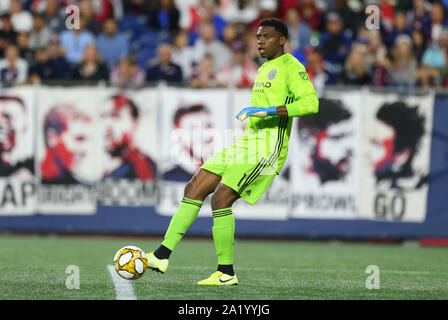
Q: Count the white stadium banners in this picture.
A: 7